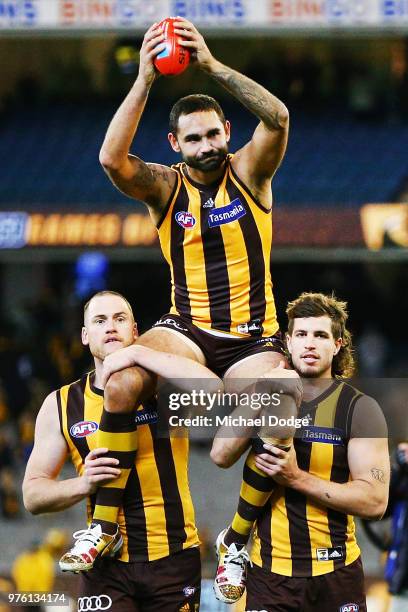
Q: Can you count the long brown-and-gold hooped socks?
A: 2